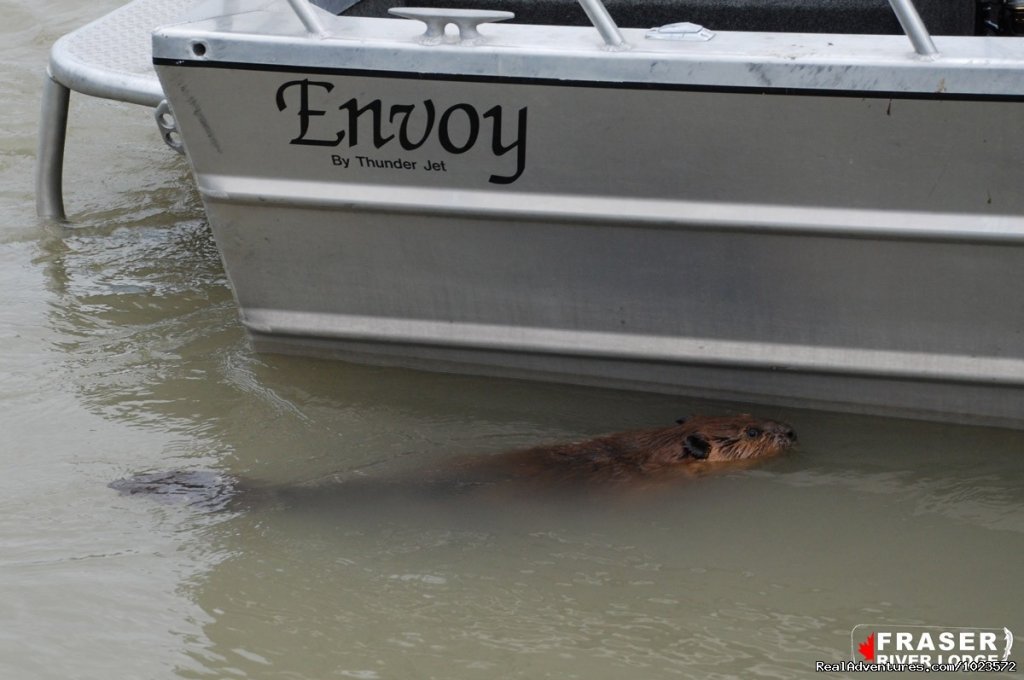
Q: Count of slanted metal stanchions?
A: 3